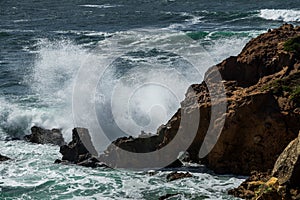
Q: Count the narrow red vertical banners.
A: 0